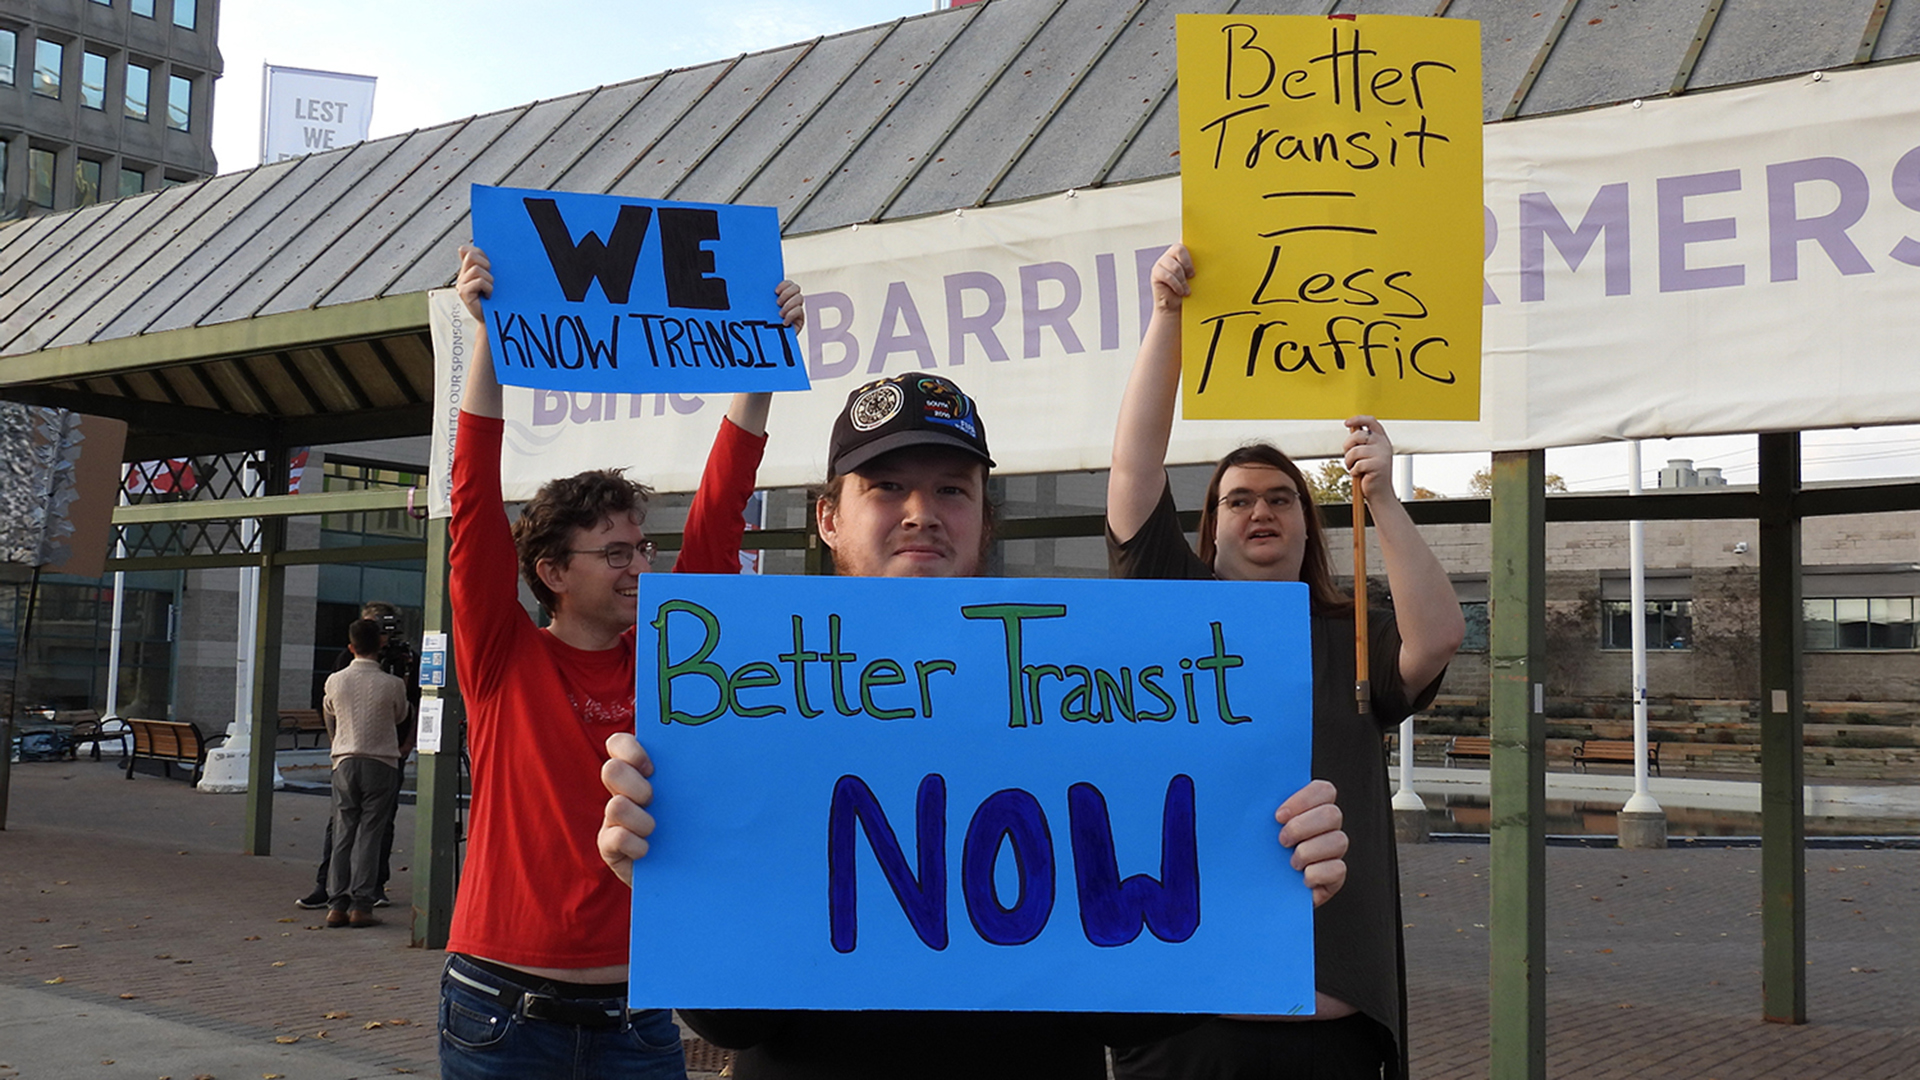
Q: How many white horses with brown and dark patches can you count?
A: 0